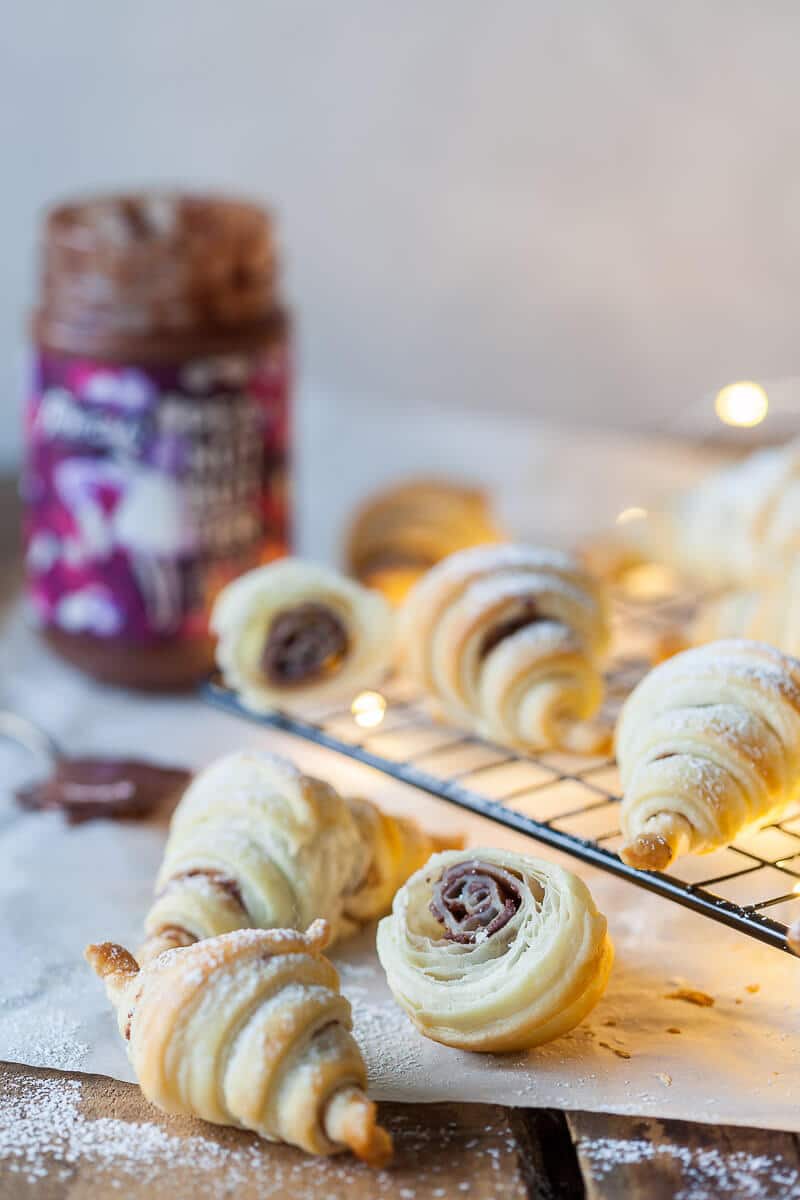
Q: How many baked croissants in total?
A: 9